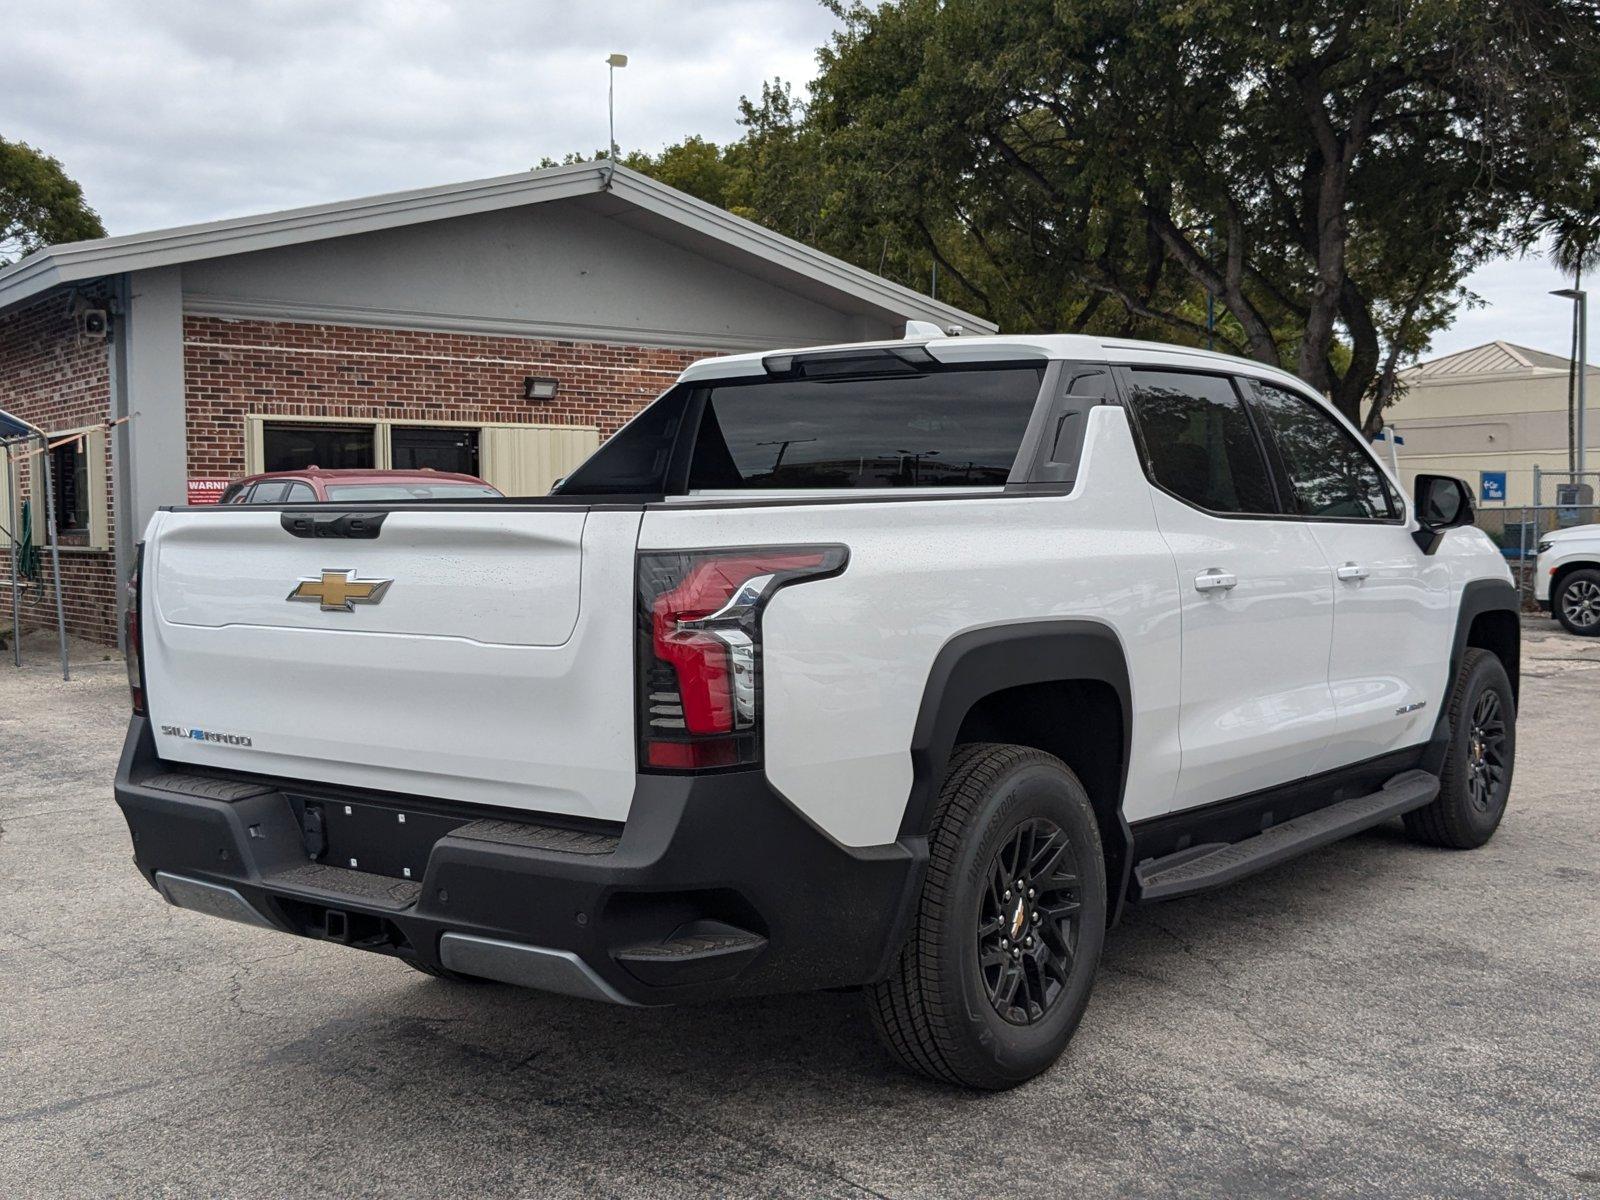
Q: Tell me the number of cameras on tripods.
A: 0